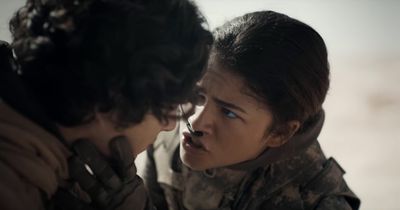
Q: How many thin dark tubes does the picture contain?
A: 1